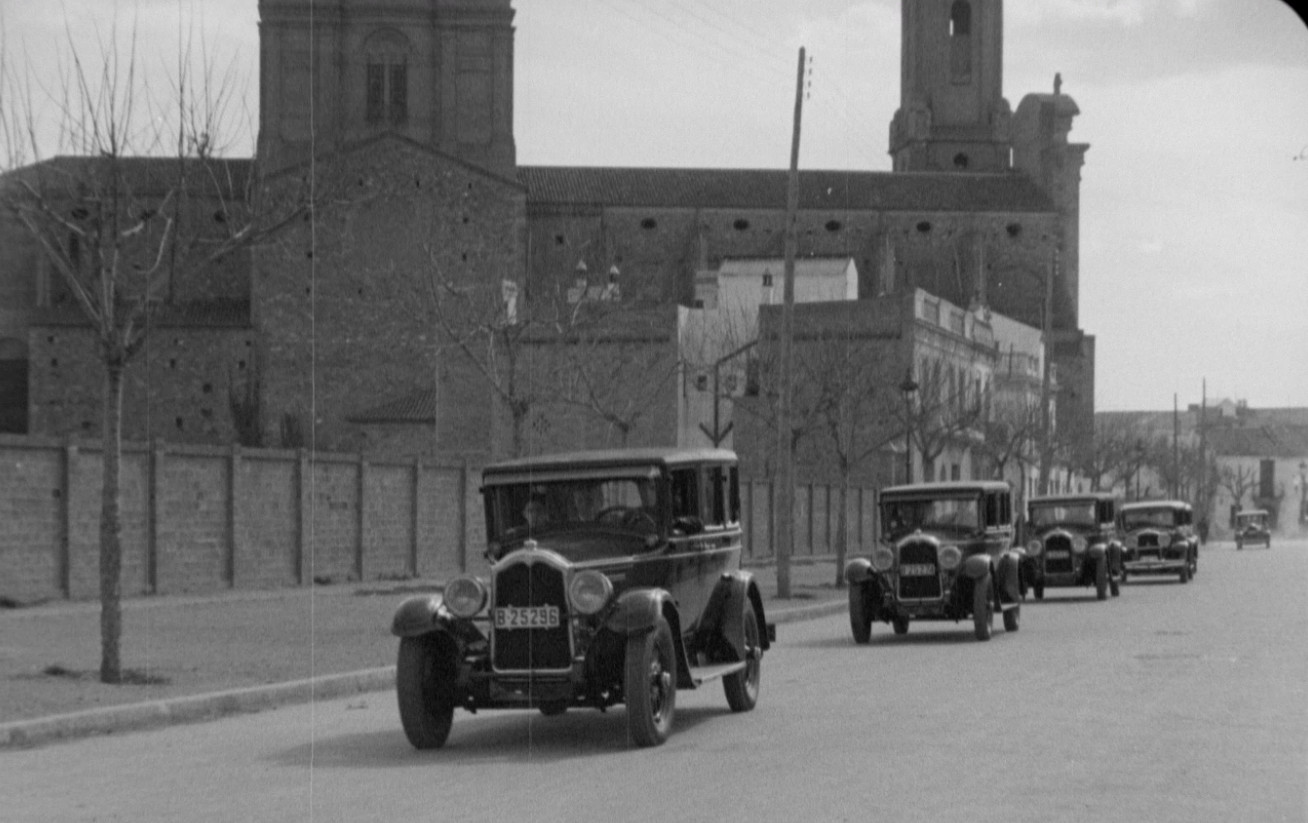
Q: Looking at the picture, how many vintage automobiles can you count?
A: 5